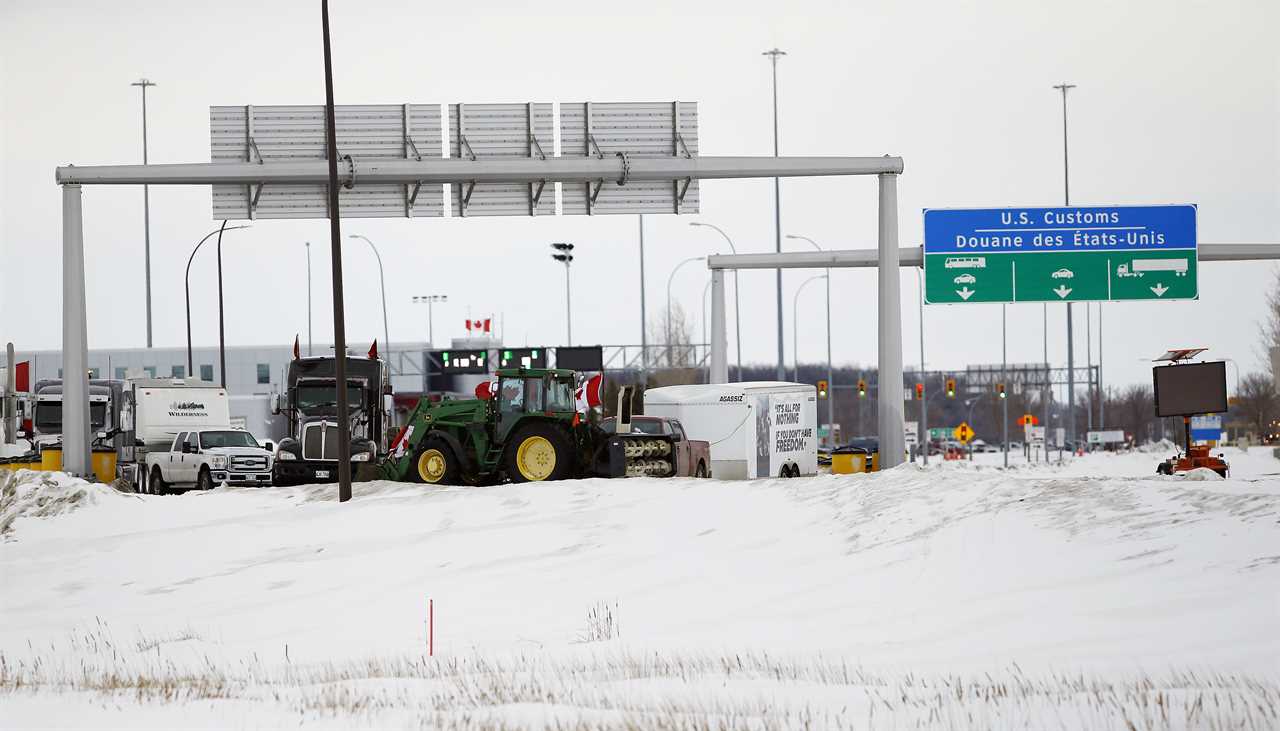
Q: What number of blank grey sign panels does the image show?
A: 3